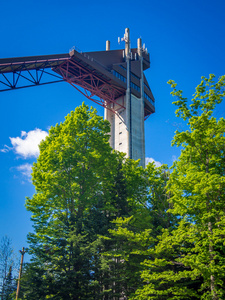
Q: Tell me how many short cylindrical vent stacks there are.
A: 1